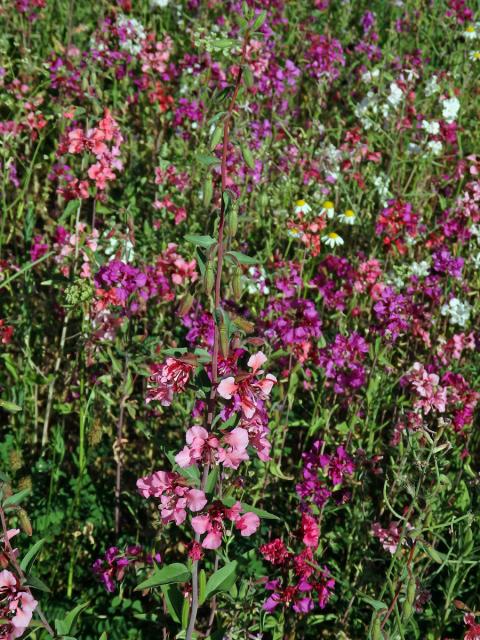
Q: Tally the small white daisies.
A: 7